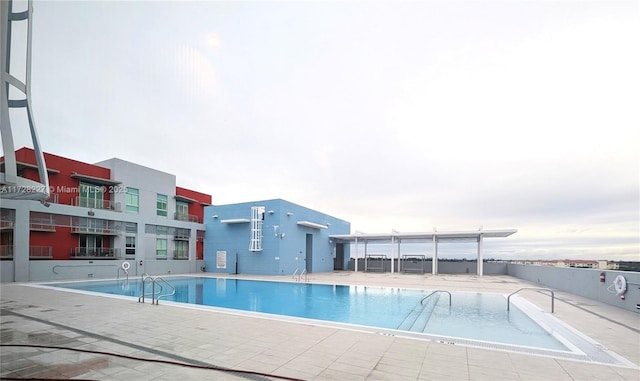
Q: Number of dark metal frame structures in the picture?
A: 2